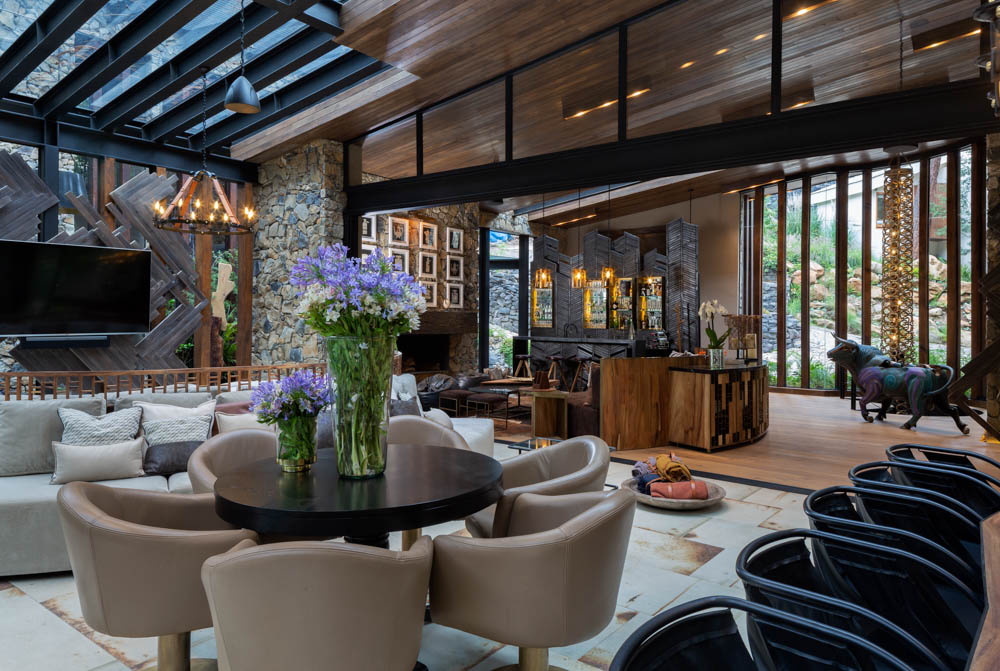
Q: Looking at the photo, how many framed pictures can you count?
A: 10